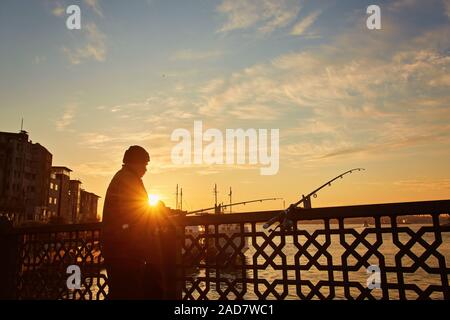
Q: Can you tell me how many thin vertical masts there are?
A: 4